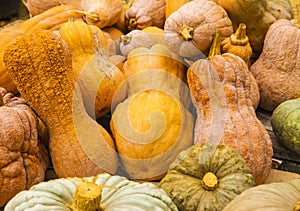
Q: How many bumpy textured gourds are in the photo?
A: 1